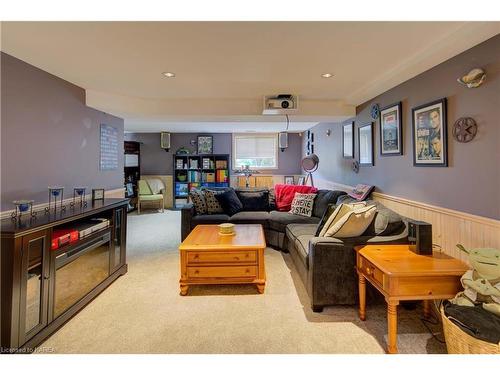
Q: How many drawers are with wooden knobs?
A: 3